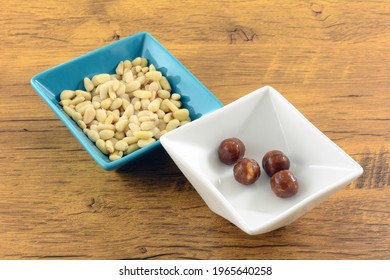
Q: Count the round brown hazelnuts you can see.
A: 4